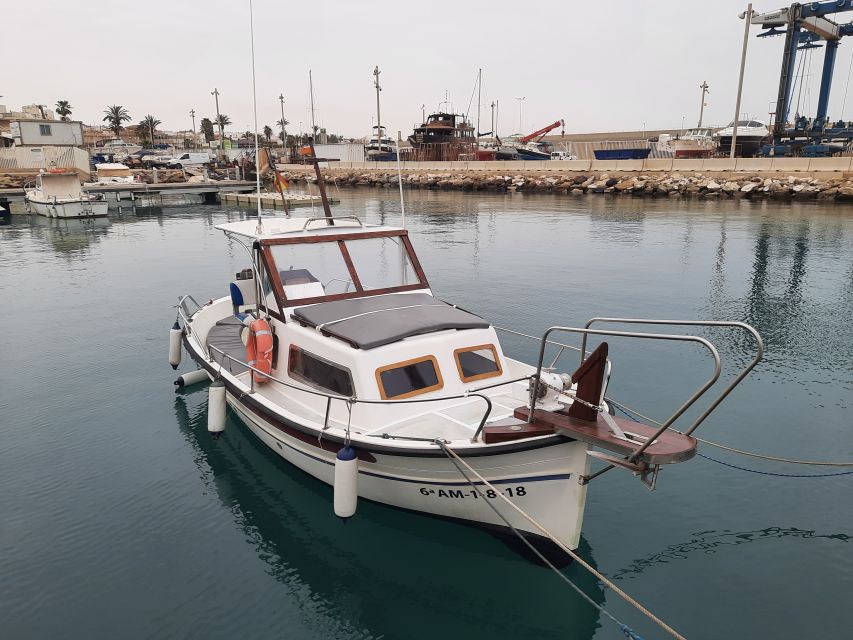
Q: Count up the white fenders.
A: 4